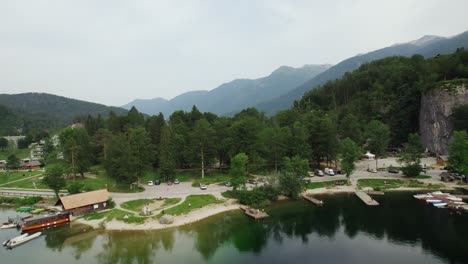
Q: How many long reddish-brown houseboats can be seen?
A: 1